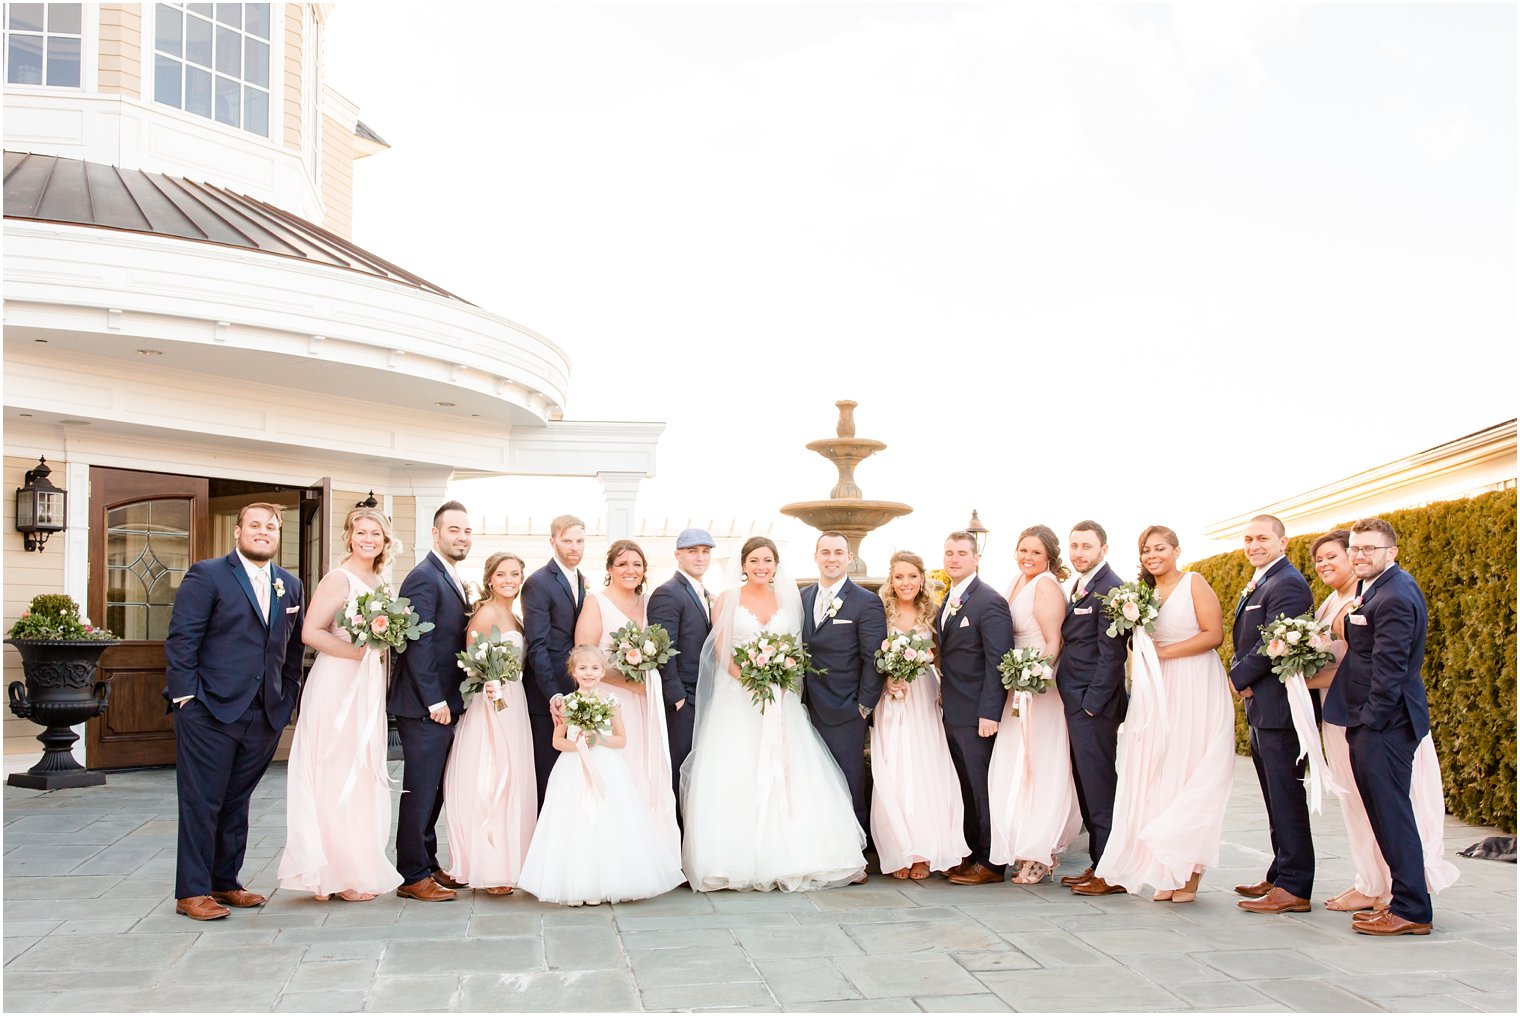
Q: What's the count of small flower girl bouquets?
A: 1